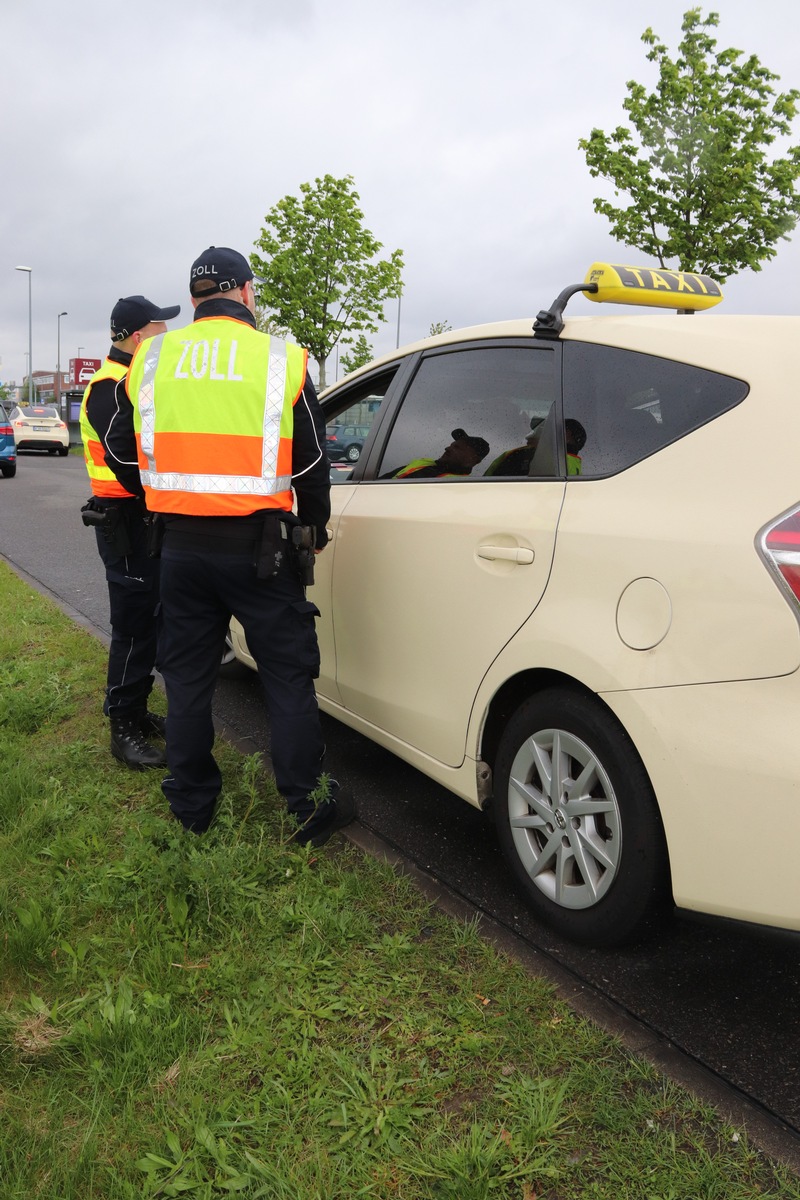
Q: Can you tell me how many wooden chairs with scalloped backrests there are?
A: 0